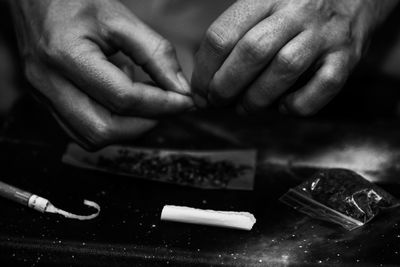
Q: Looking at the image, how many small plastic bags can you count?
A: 1